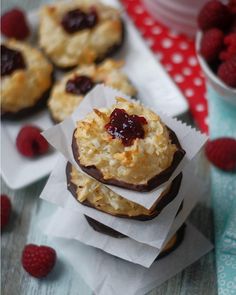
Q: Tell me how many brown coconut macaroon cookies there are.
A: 7